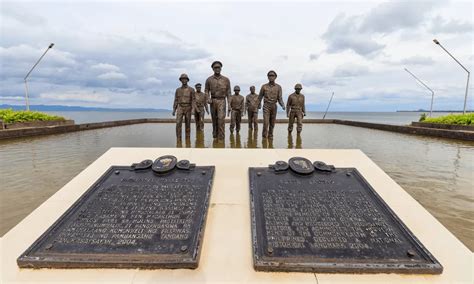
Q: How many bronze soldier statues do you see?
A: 7